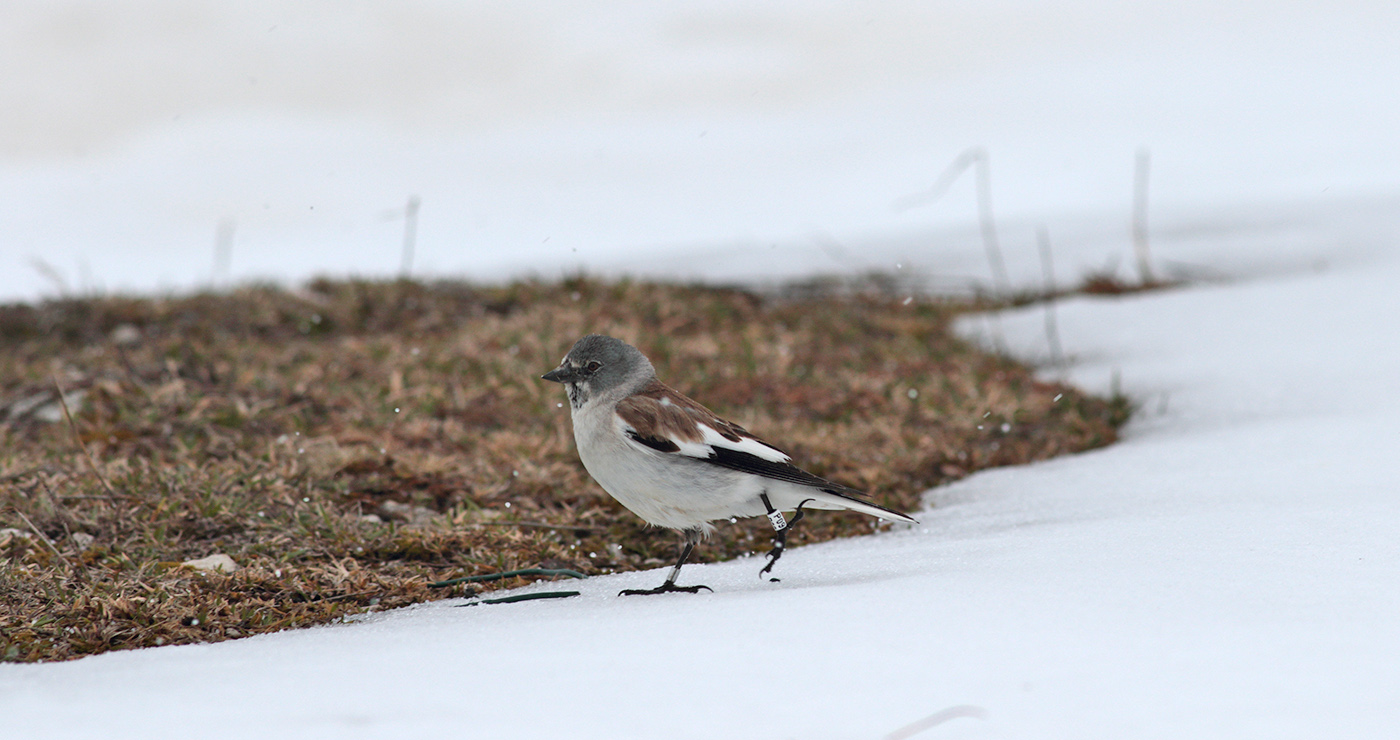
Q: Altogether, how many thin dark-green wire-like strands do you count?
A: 2